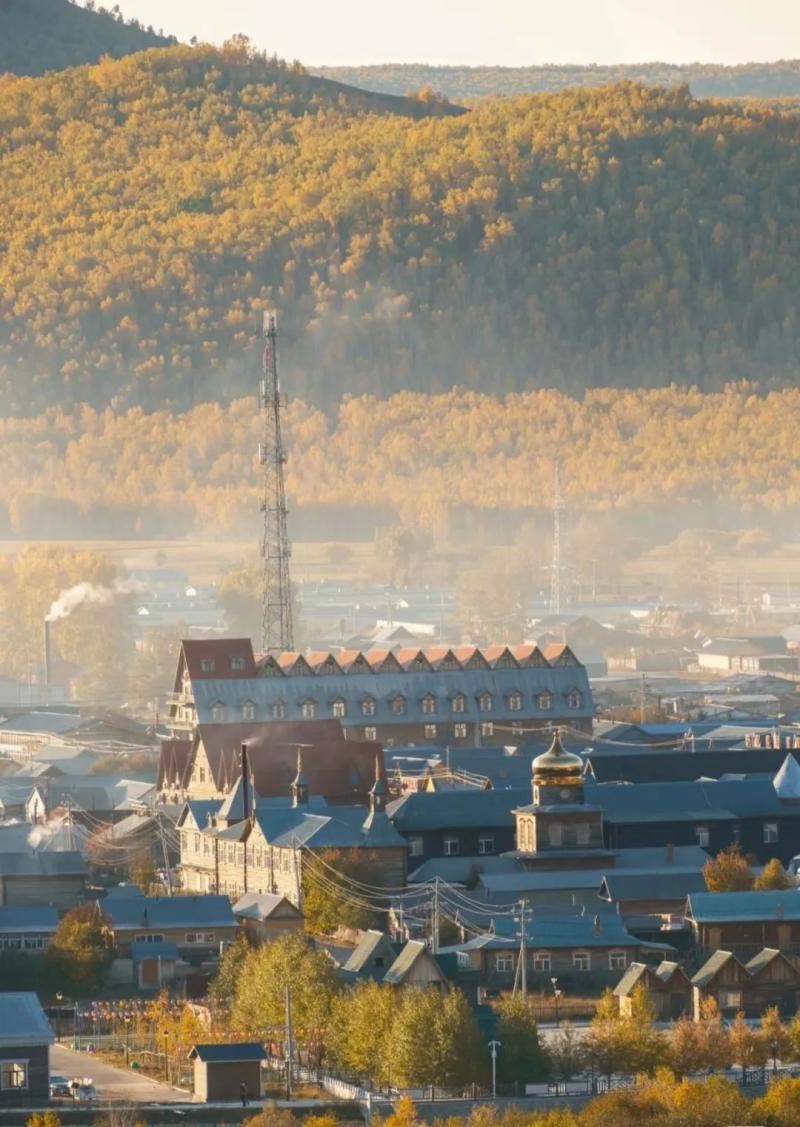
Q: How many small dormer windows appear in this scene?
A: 13